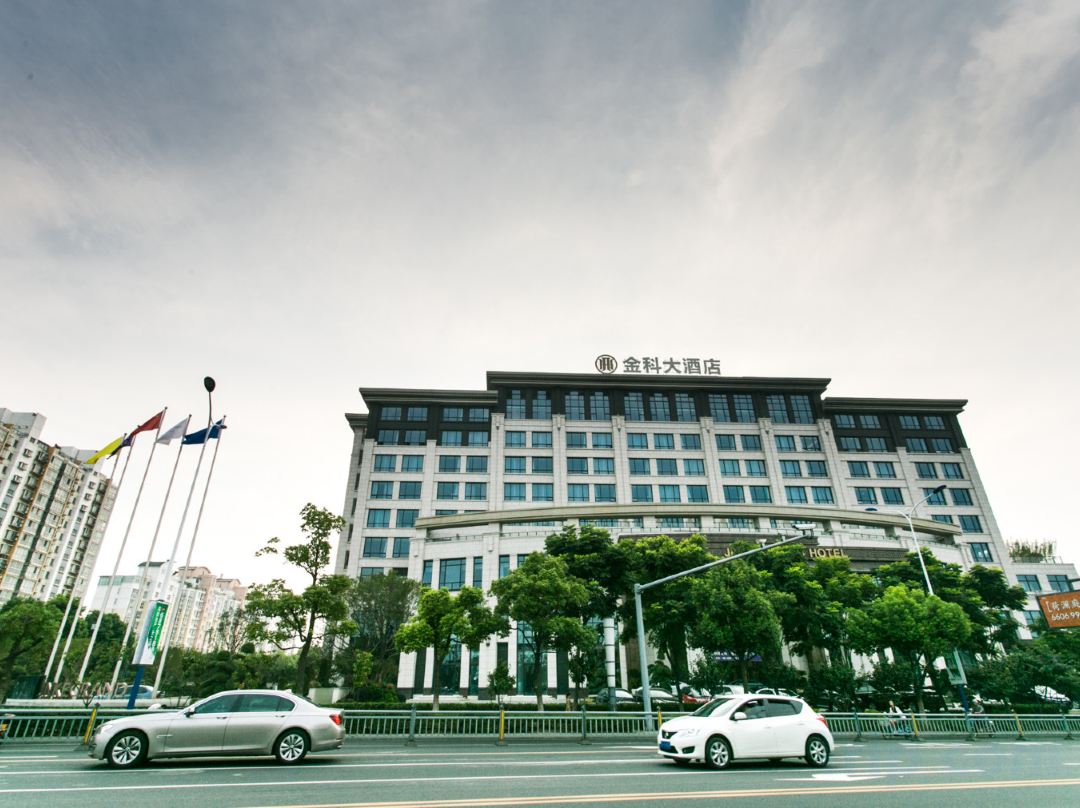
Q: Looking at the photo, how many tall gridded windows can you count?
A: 11